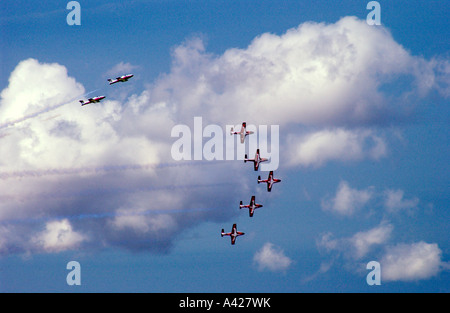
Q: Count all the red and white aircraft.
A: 7